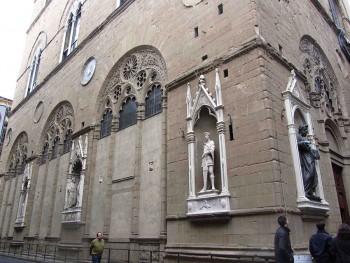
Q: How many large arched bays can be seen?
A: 4